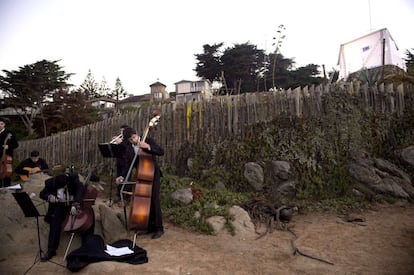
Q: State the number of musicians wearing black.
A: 5